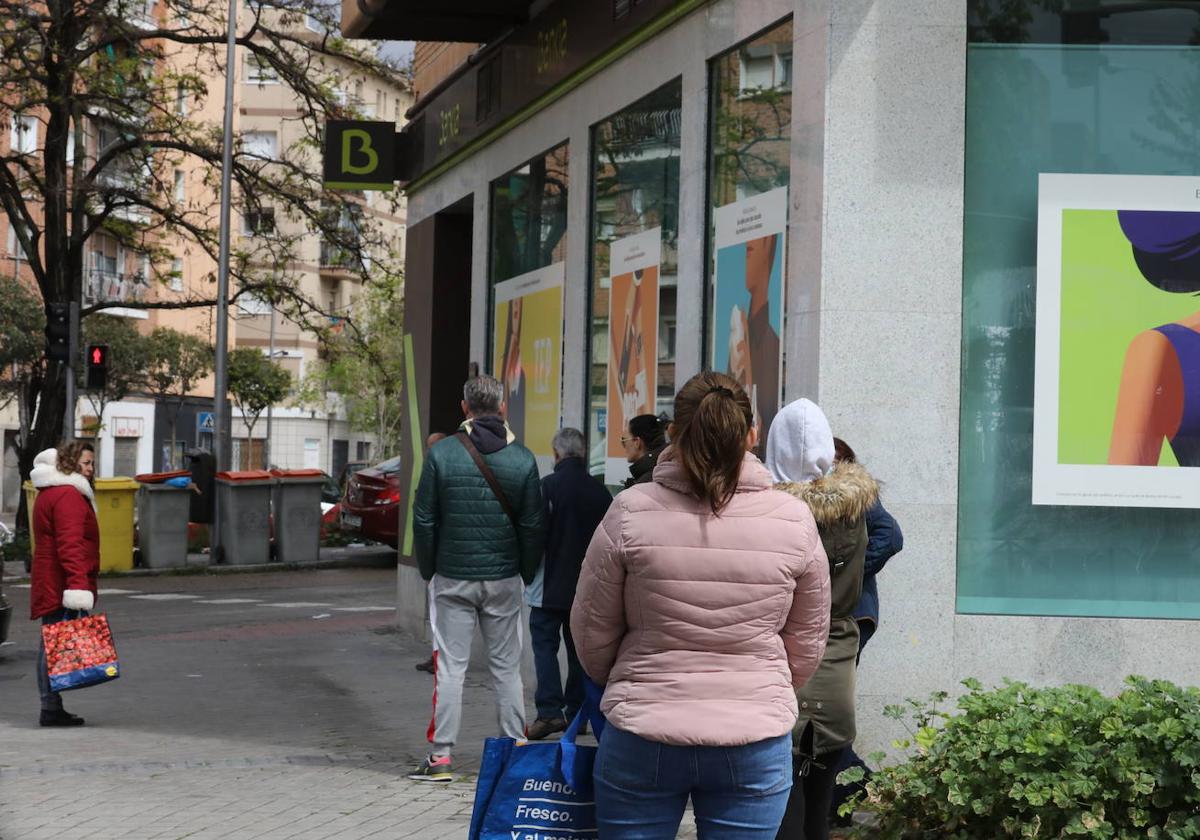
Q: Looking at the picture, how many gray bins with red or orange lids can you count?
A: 3